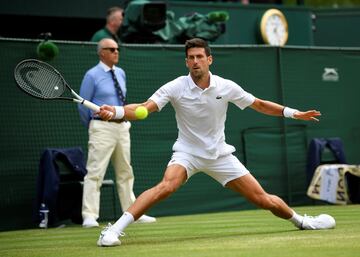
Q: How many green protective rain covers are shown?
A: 2